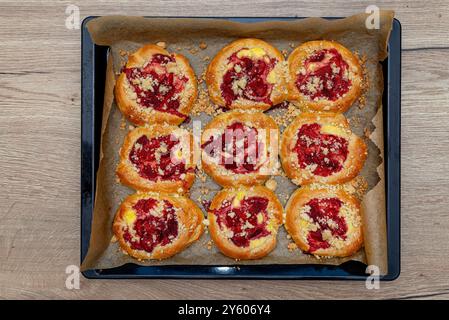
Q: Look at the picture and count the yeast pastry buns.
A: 9